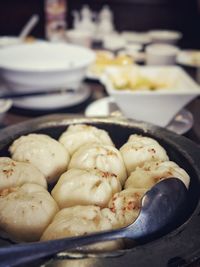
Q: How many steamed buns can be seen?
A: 10